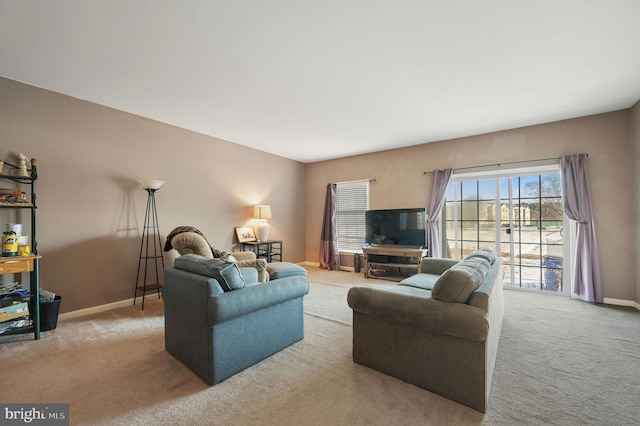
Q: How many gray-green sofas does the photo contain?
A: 1